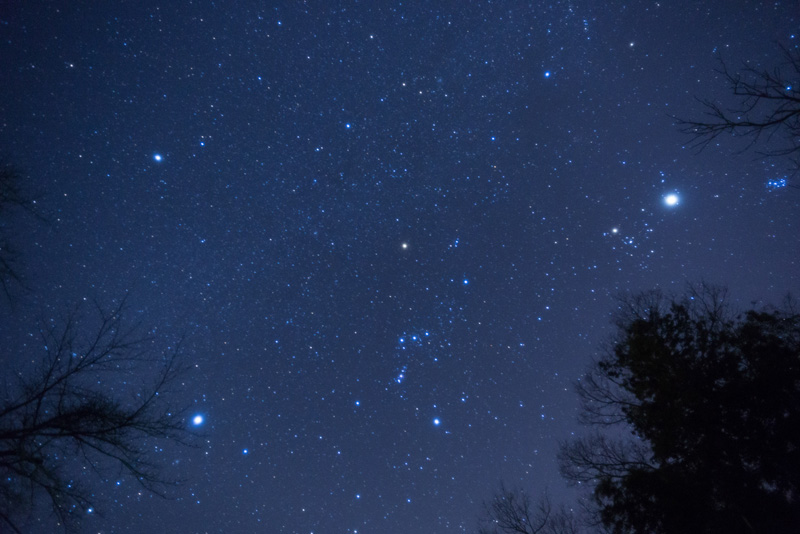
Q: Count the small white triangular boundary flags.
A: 0